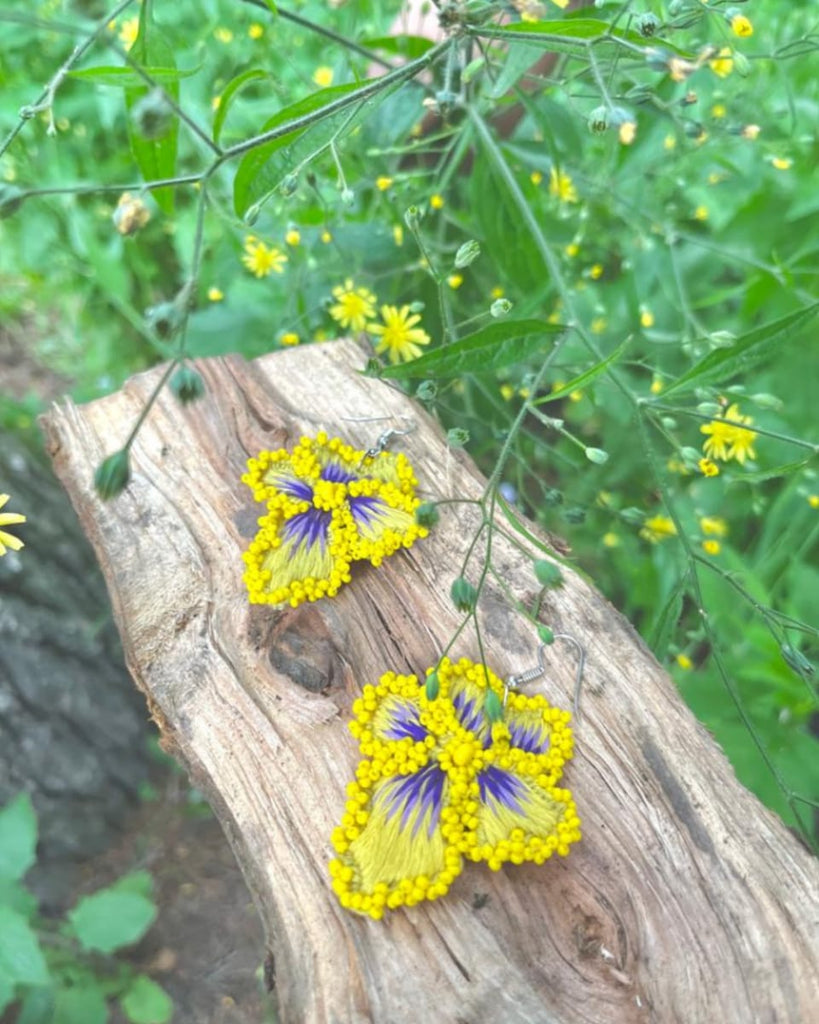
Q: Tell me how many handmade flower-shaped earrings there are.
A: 2